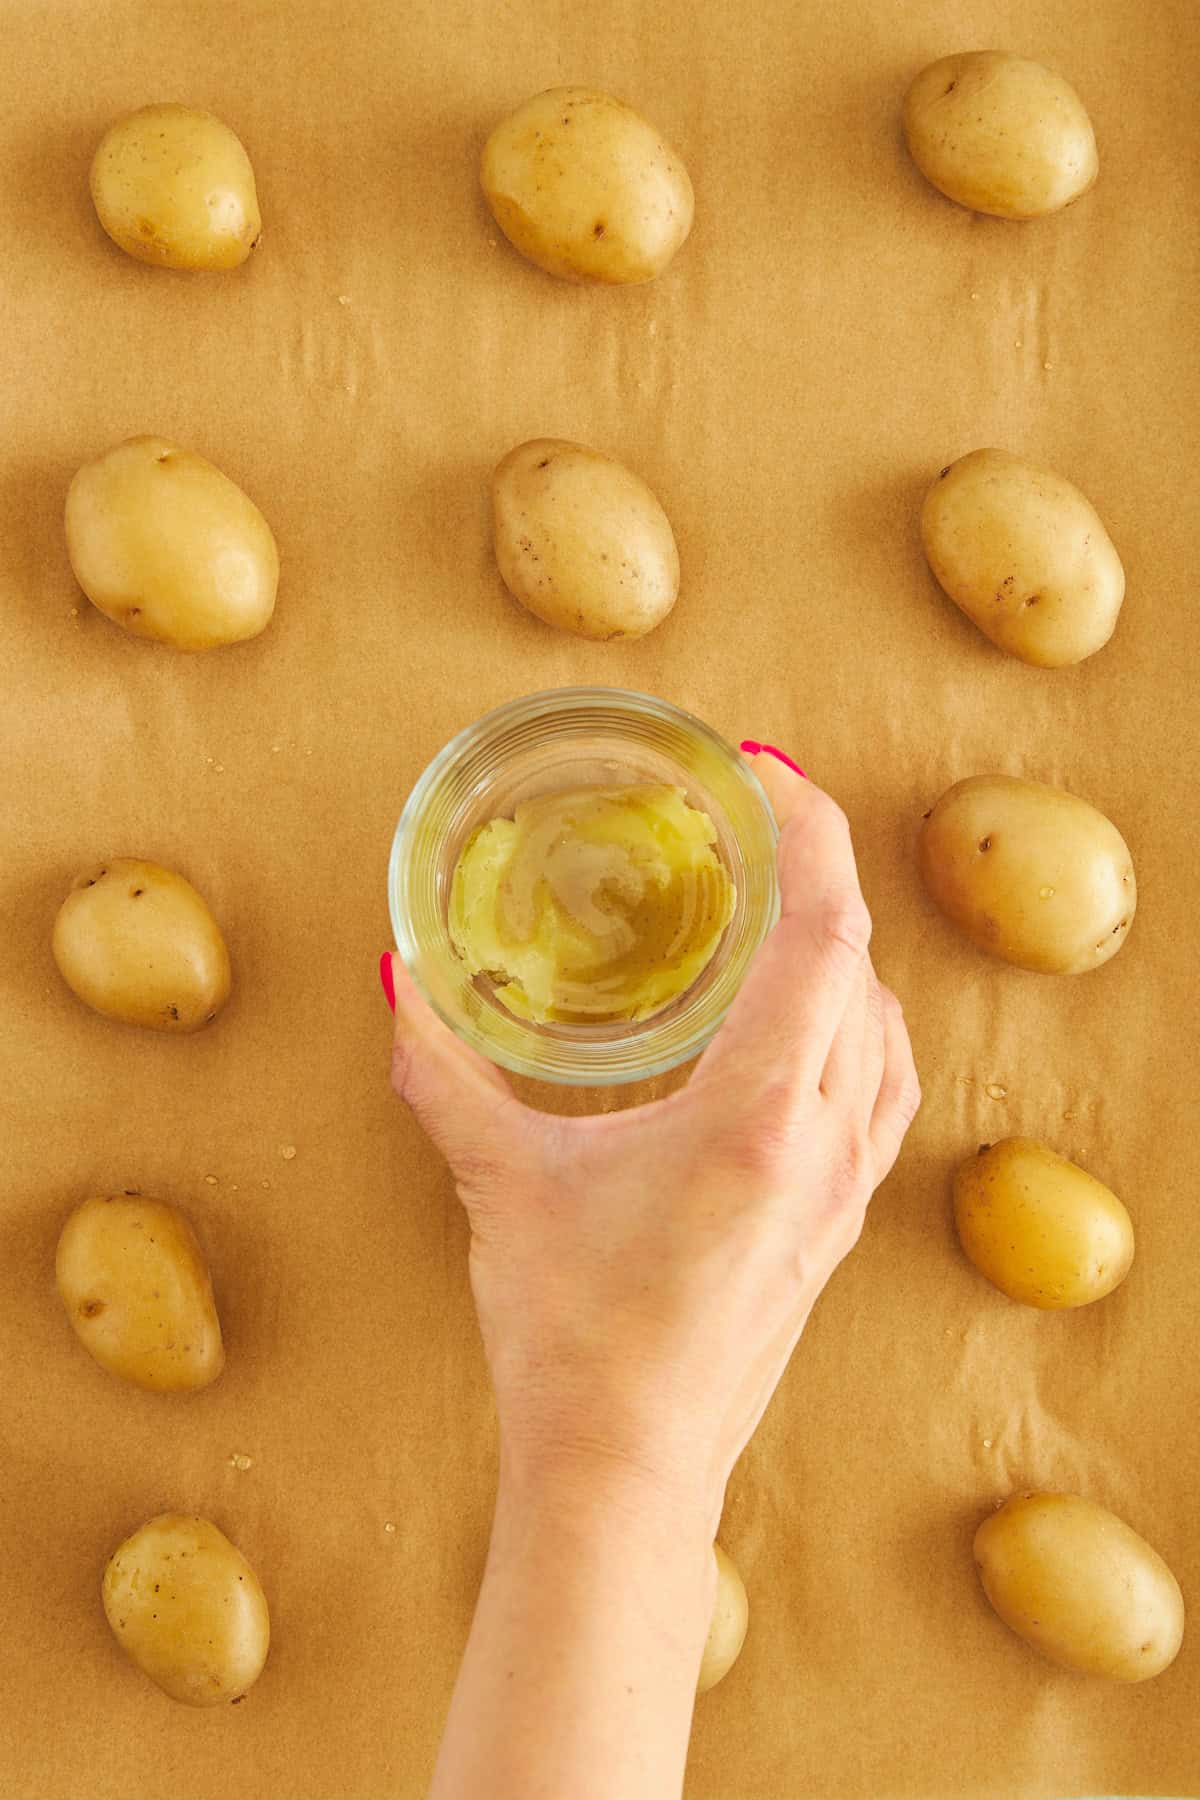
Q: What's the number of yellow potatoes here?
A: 14